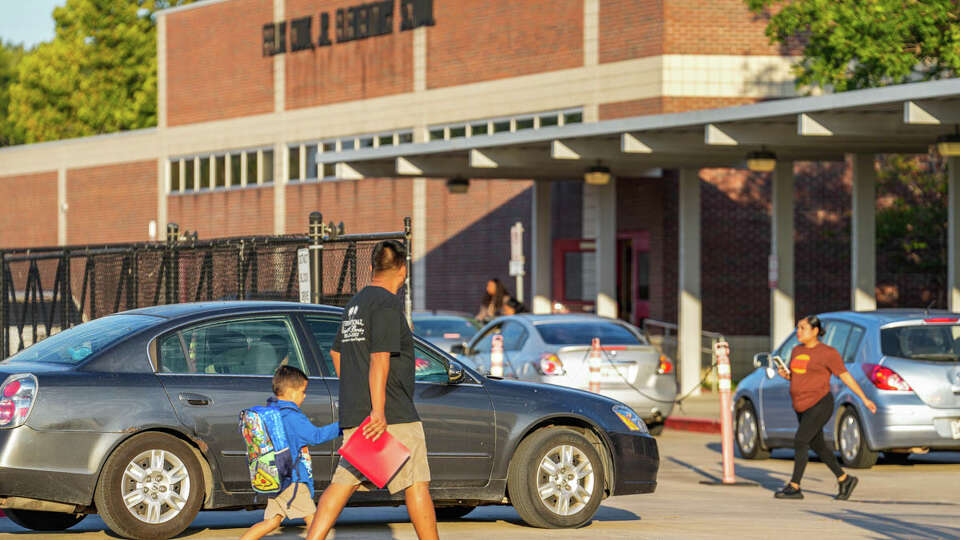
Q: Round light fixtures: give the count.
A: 4